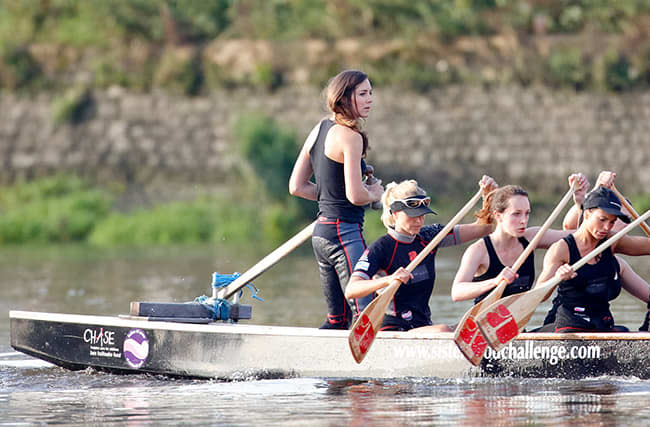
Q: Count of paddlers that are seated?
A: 4